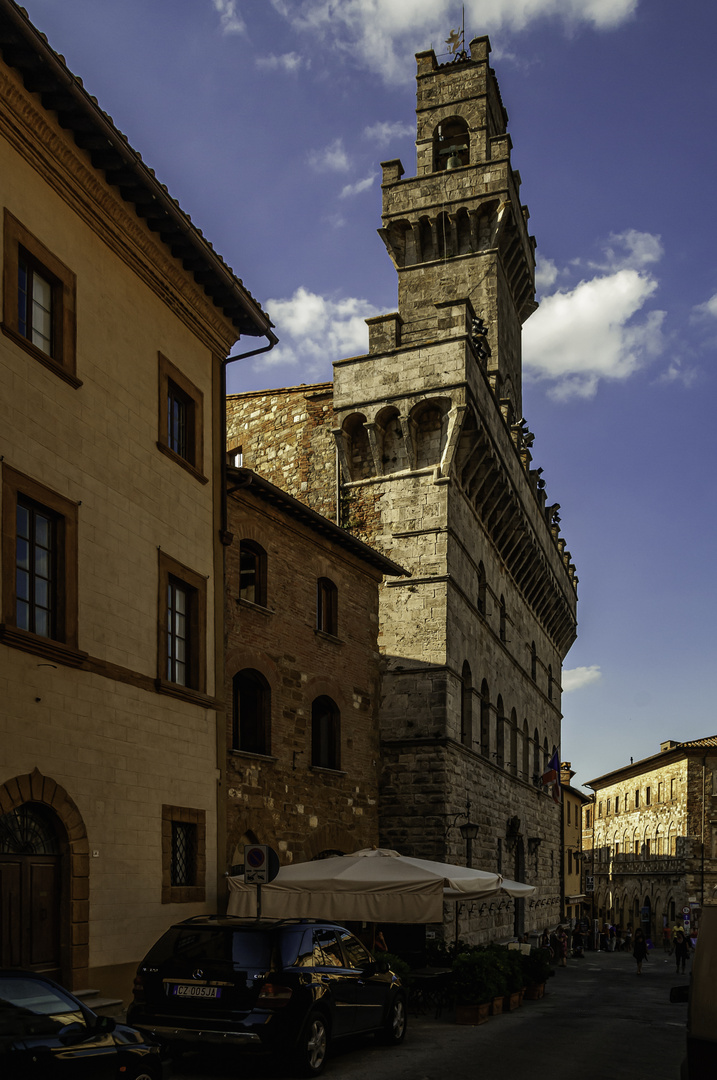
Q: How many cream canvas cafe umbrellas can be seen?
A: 2